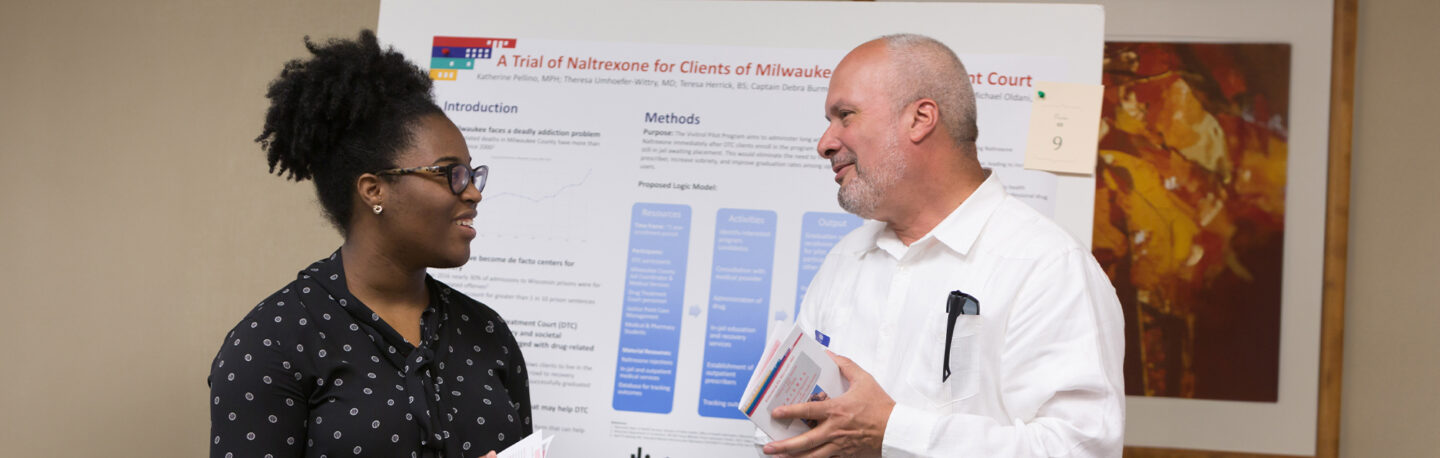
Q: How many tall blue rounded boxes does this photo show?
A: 3